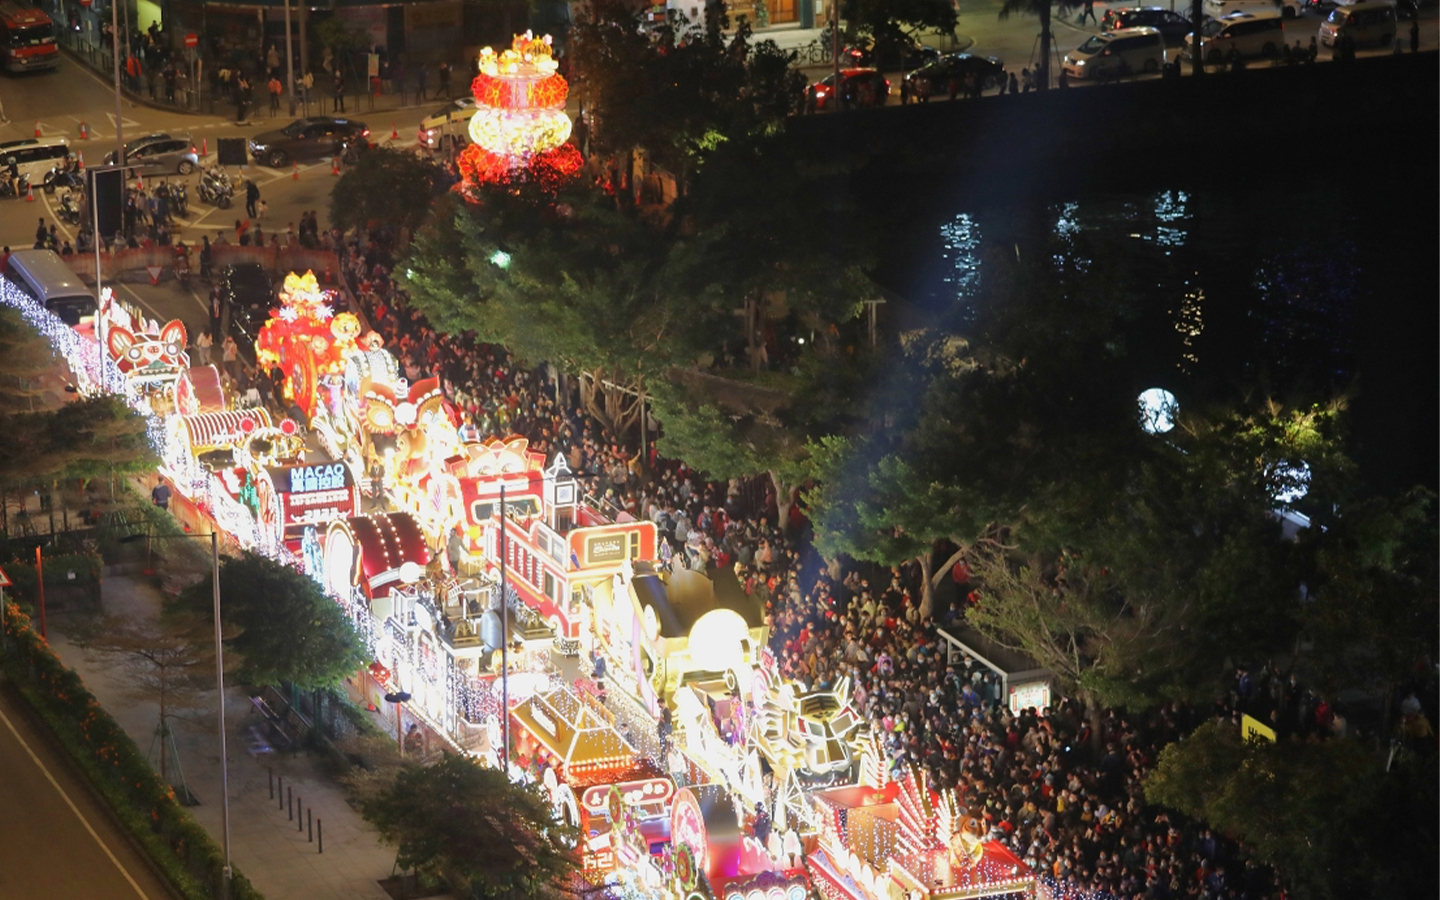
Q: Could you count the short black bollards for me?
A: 6